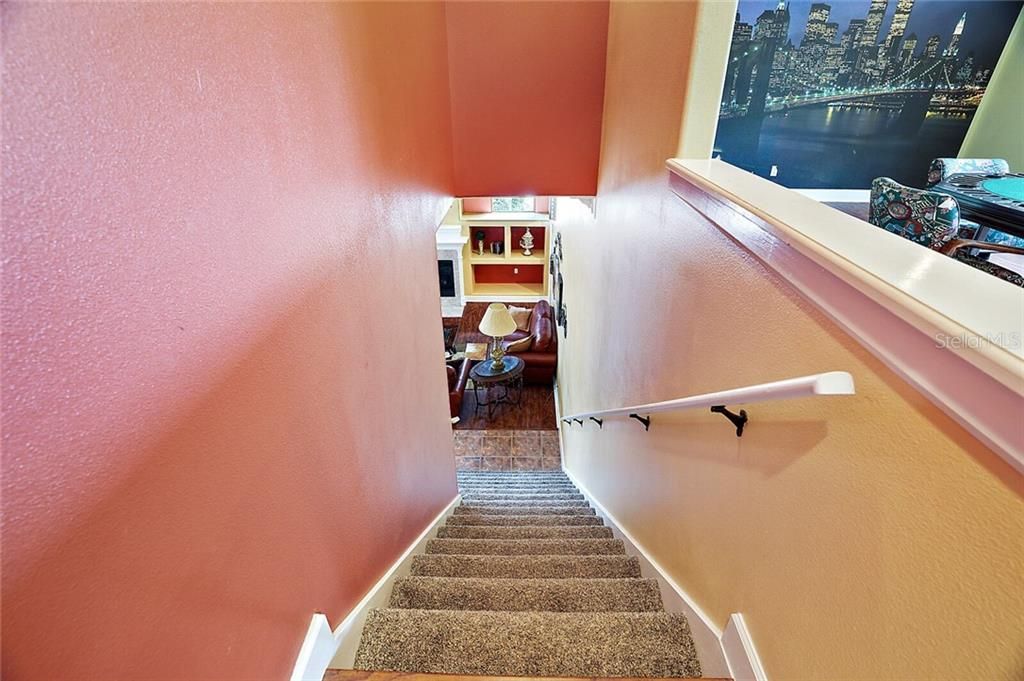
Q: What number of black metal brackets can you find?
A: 5